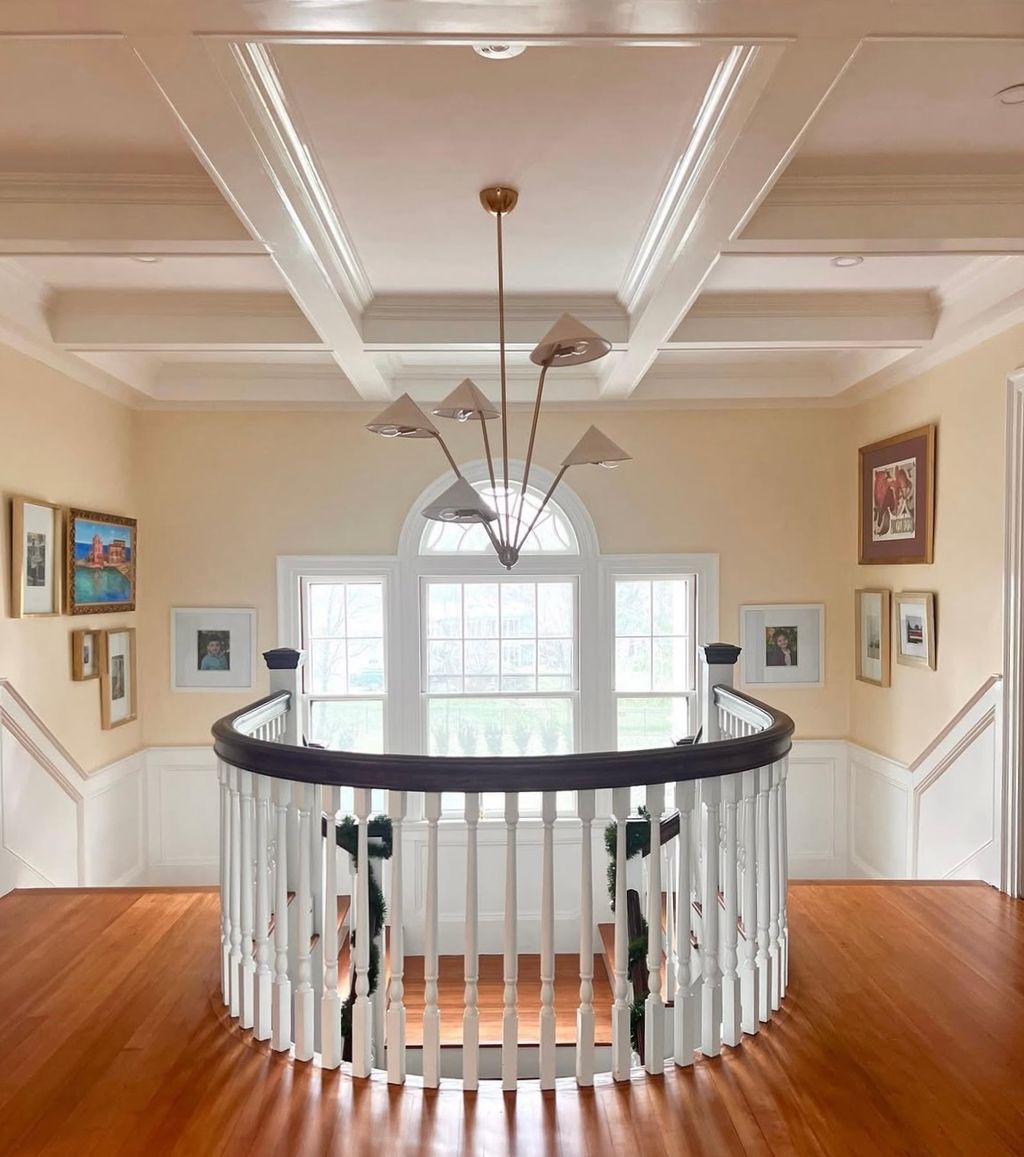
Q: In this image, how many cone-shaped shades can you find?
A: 5